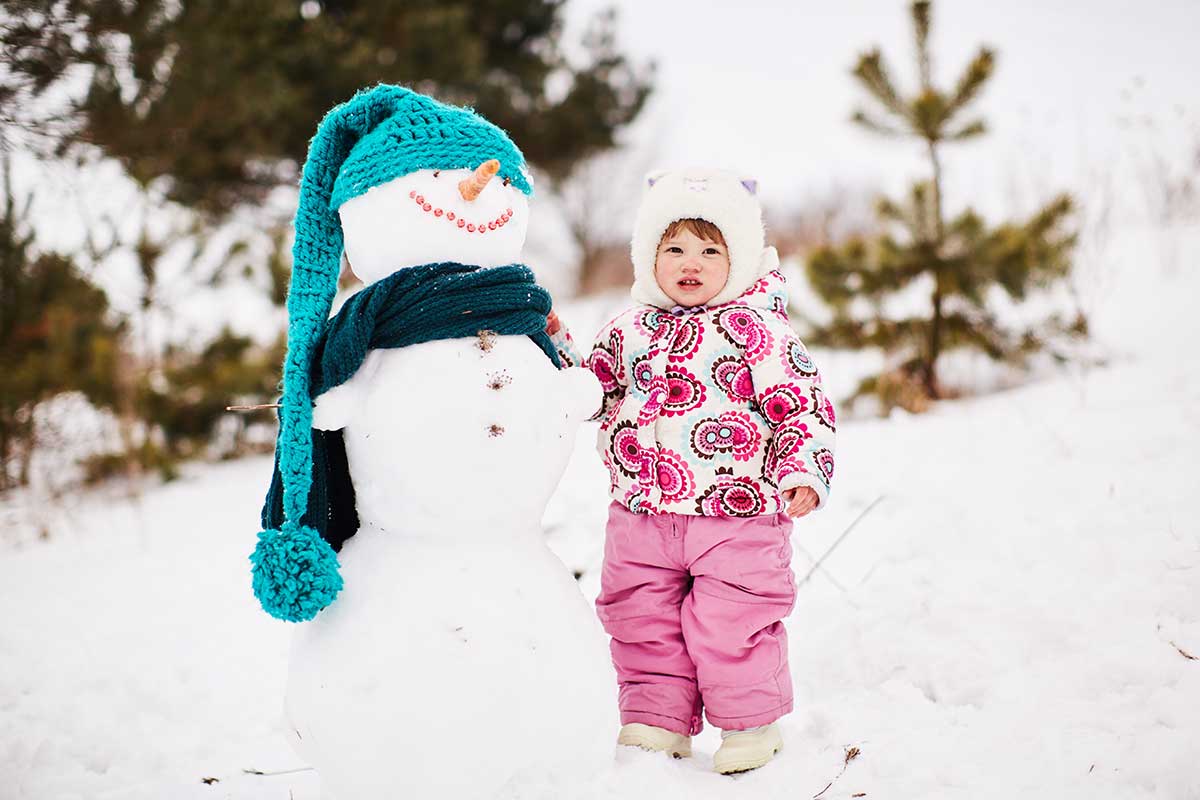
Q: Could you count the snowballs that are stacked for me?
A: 3